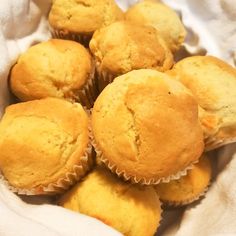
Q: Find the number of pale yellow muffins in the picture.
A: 9